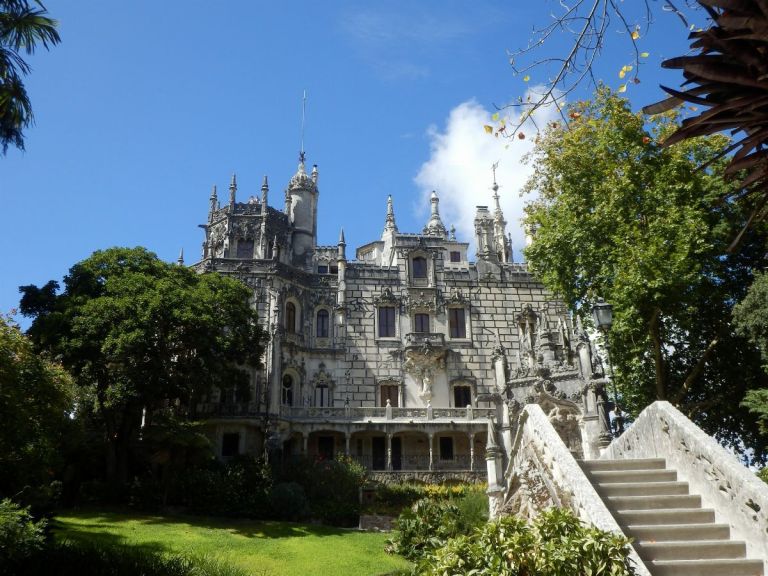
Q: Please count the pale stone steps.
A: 8